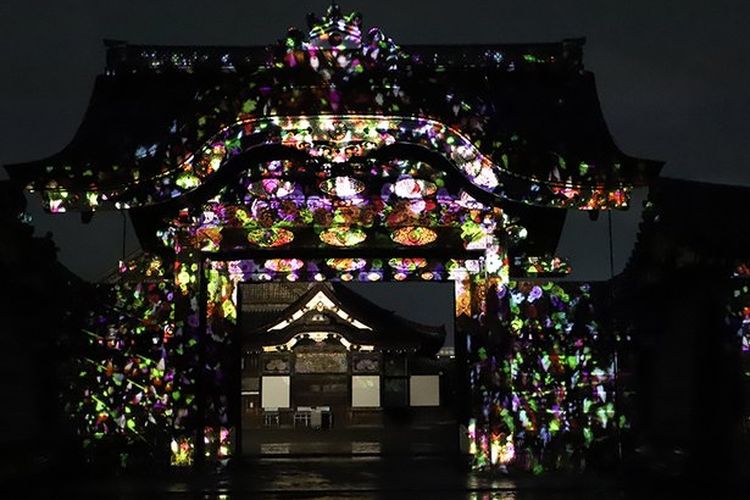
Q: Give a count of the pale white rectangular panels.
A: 3